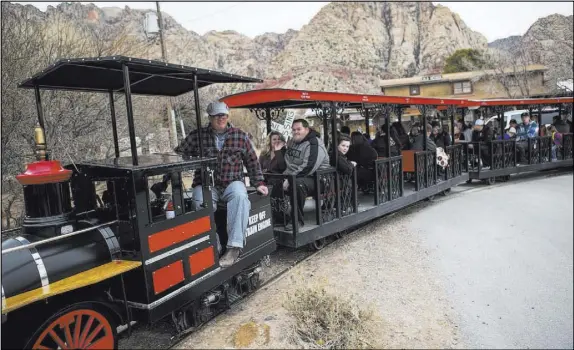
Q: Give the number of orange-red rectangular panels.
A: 3